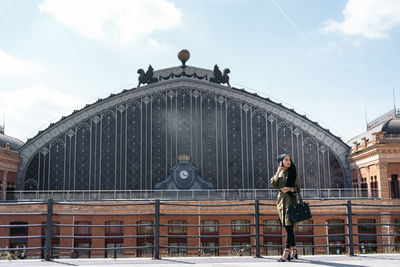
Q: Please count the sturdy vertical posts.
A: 4